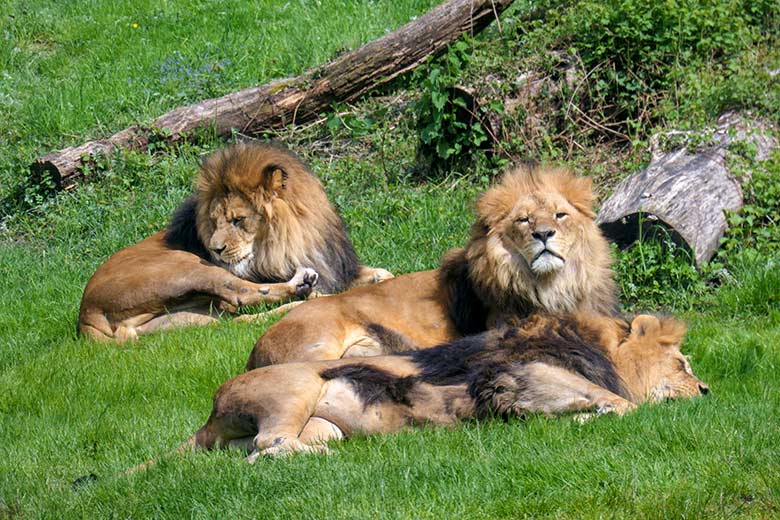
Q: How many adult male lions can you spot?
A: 3